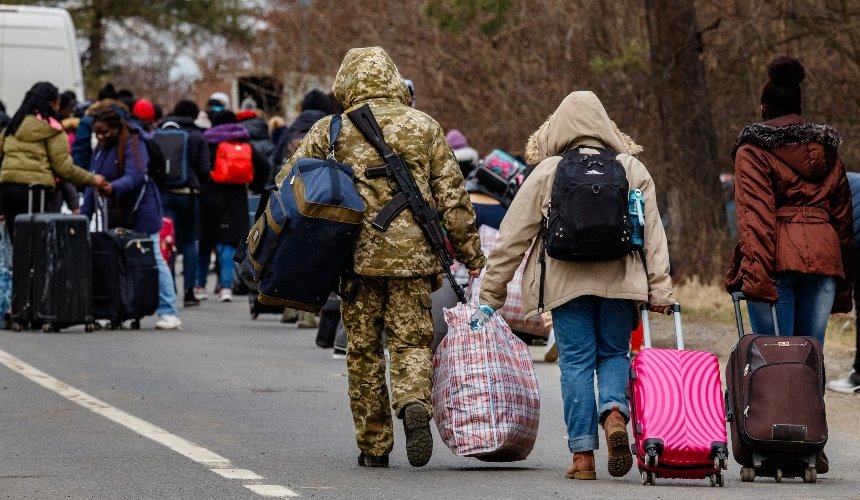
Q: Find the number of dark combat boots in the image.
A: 2